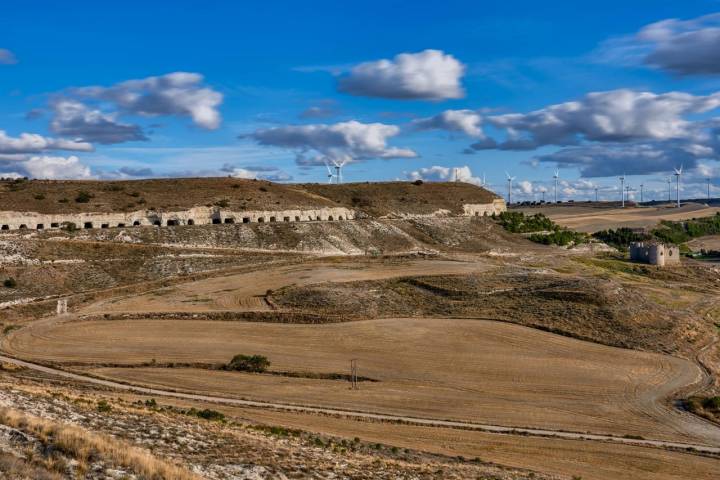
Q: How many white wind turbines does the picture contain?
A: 13